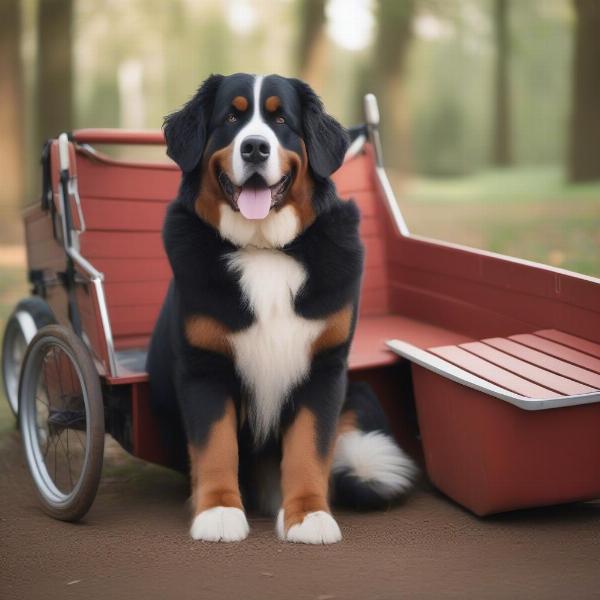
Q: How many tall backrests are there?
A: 1